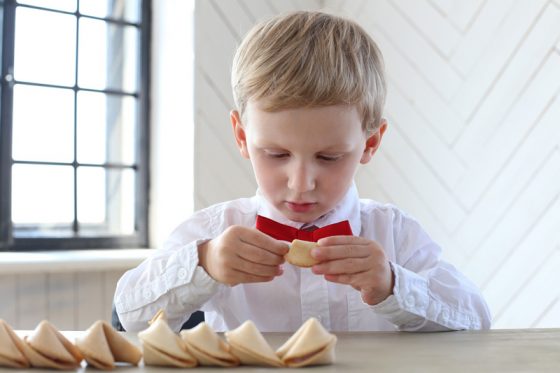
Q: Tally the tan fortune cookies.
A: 8